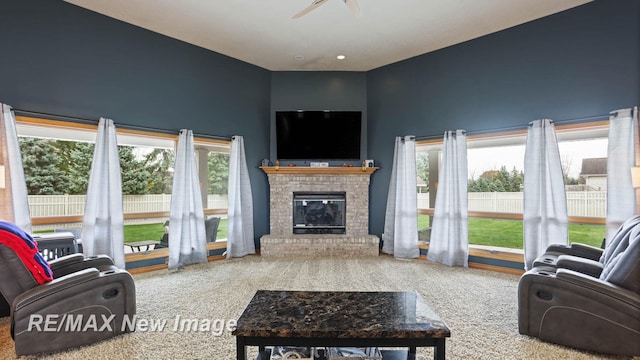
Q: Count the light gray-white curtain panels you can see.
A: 8